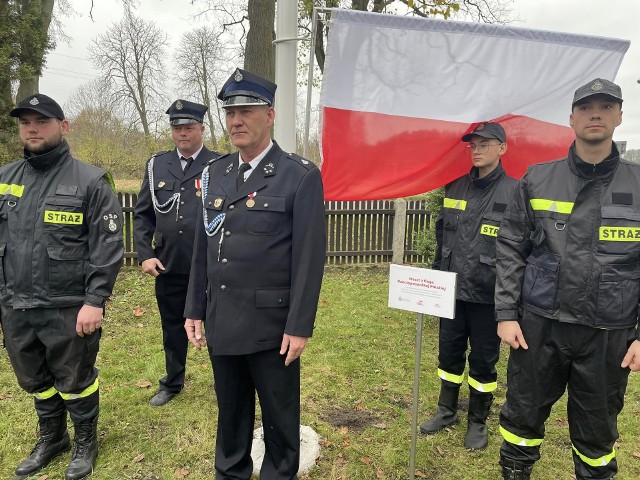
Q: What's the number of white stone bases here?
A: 1